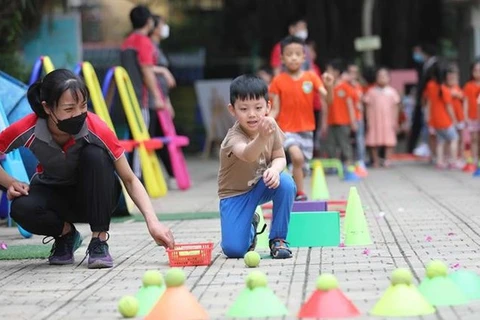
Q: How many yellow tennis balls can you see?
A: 8